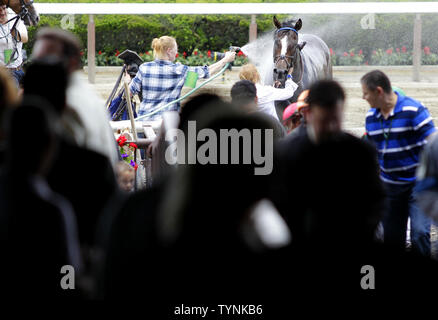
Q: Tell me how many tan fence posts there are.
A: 3